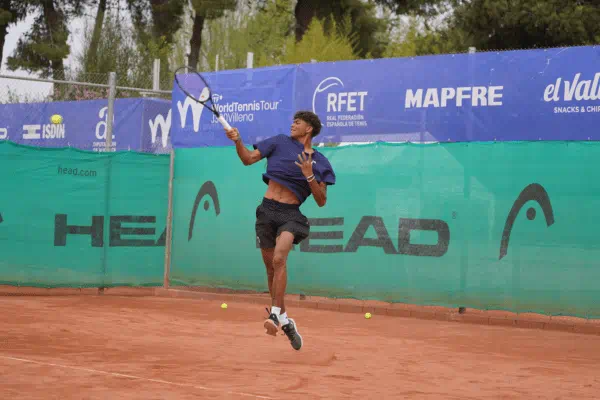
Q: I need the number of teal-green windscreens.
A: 2